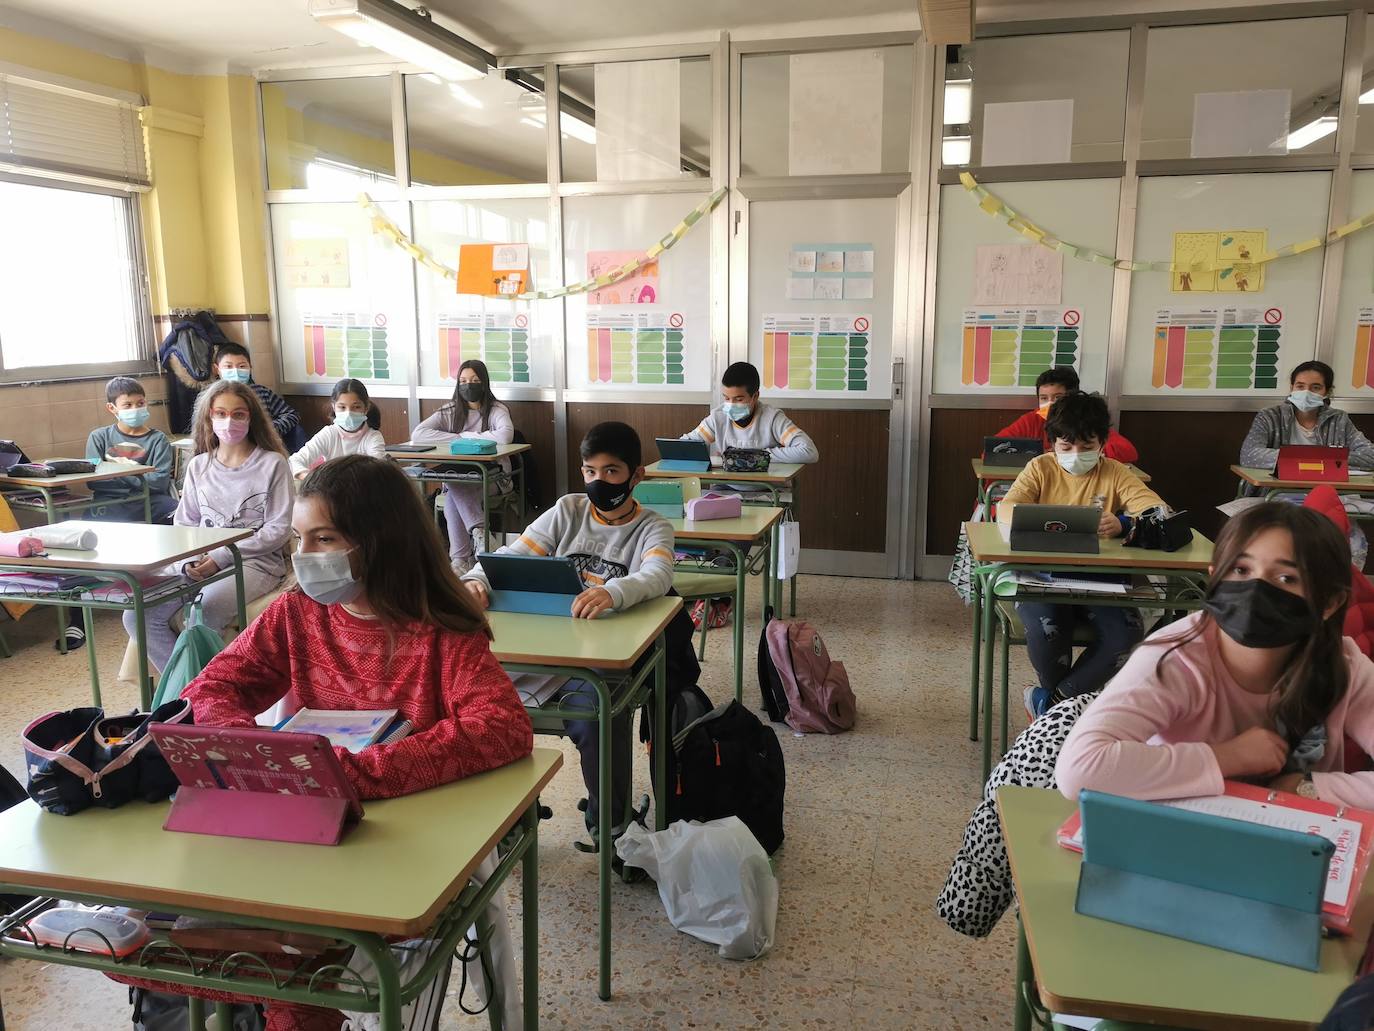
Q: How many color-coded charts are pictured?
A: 7